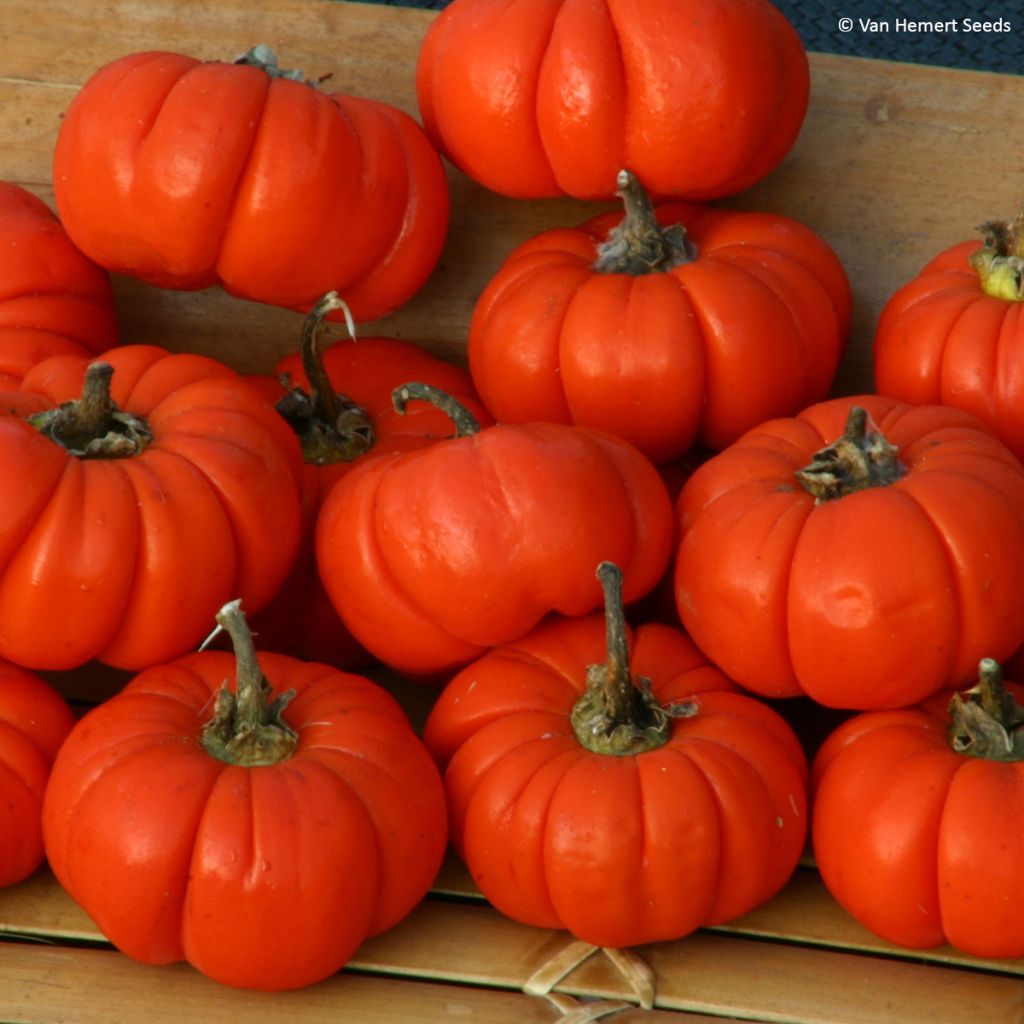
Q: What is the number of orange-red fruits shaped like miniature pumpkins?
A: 13